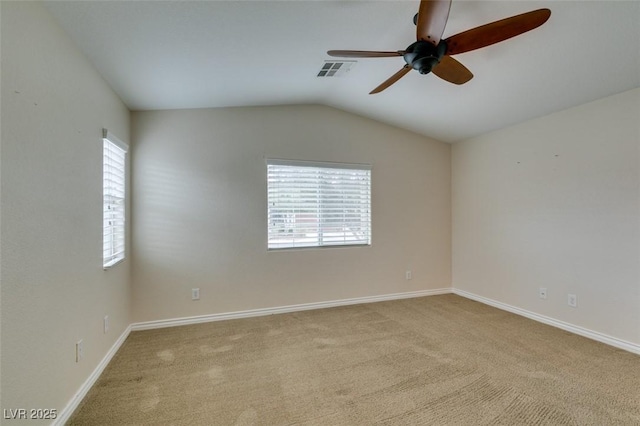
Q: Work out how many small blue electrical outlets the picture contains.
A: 0